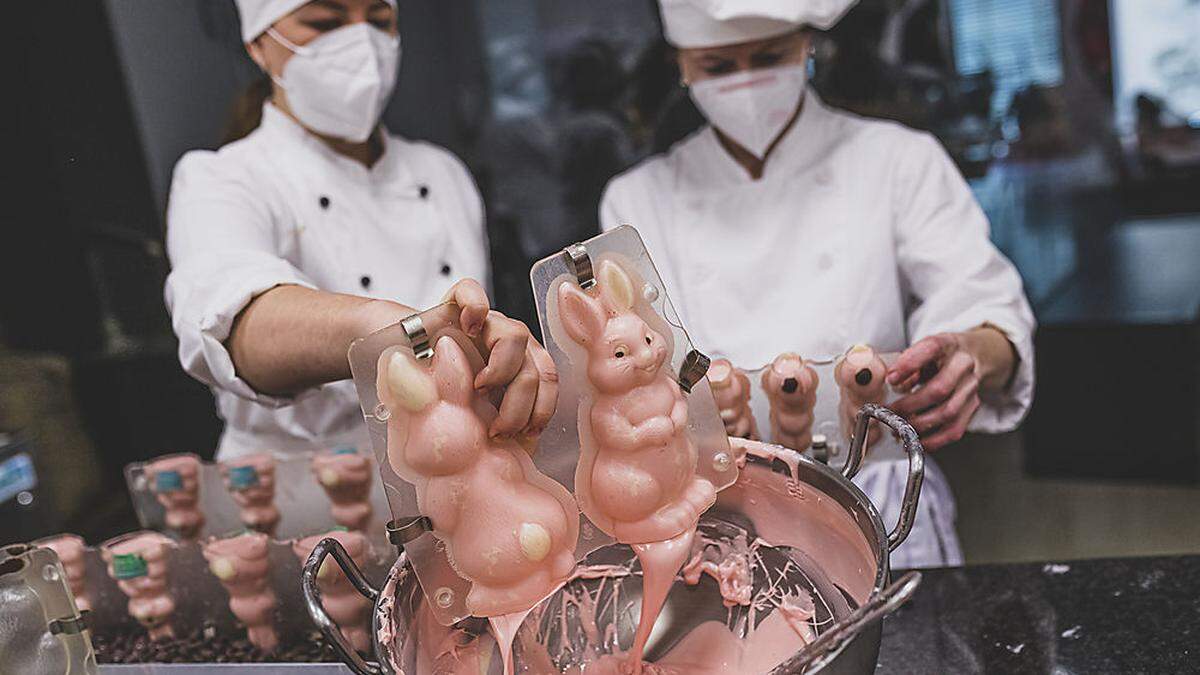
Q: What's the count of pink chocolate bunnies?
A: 12